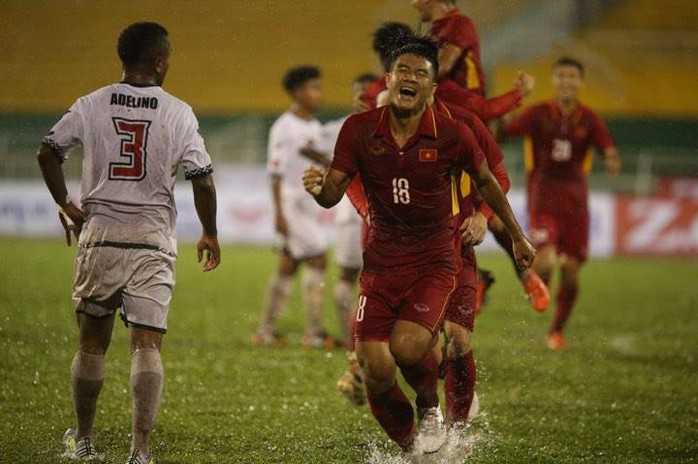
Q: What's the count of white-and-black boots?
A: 2